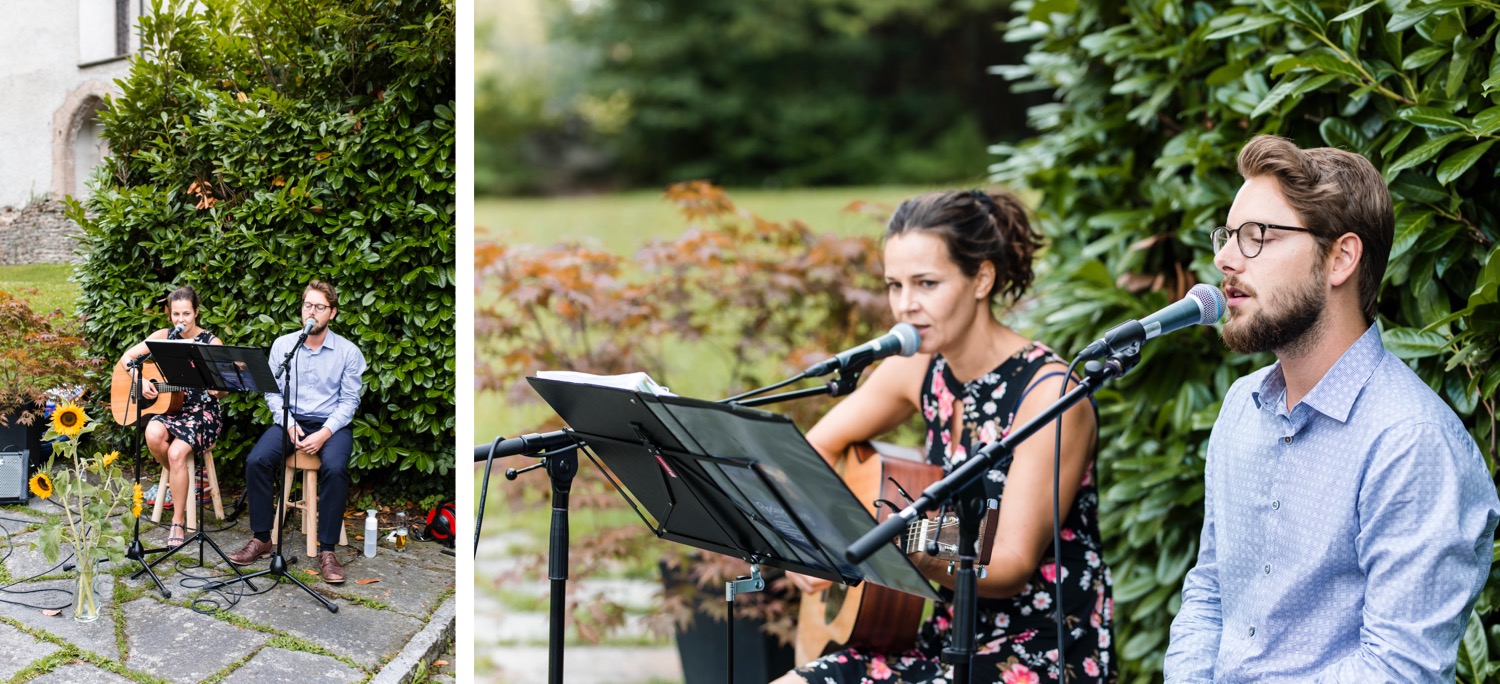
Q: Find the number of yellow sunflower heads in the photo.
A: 4